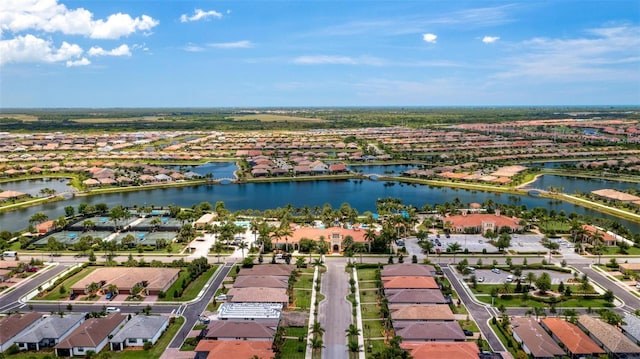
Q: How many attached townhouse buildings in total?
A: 1